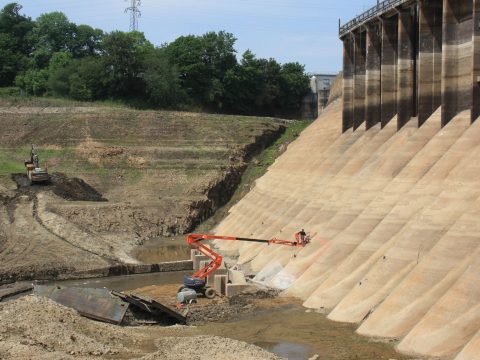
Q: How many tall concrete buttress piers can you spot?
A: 8